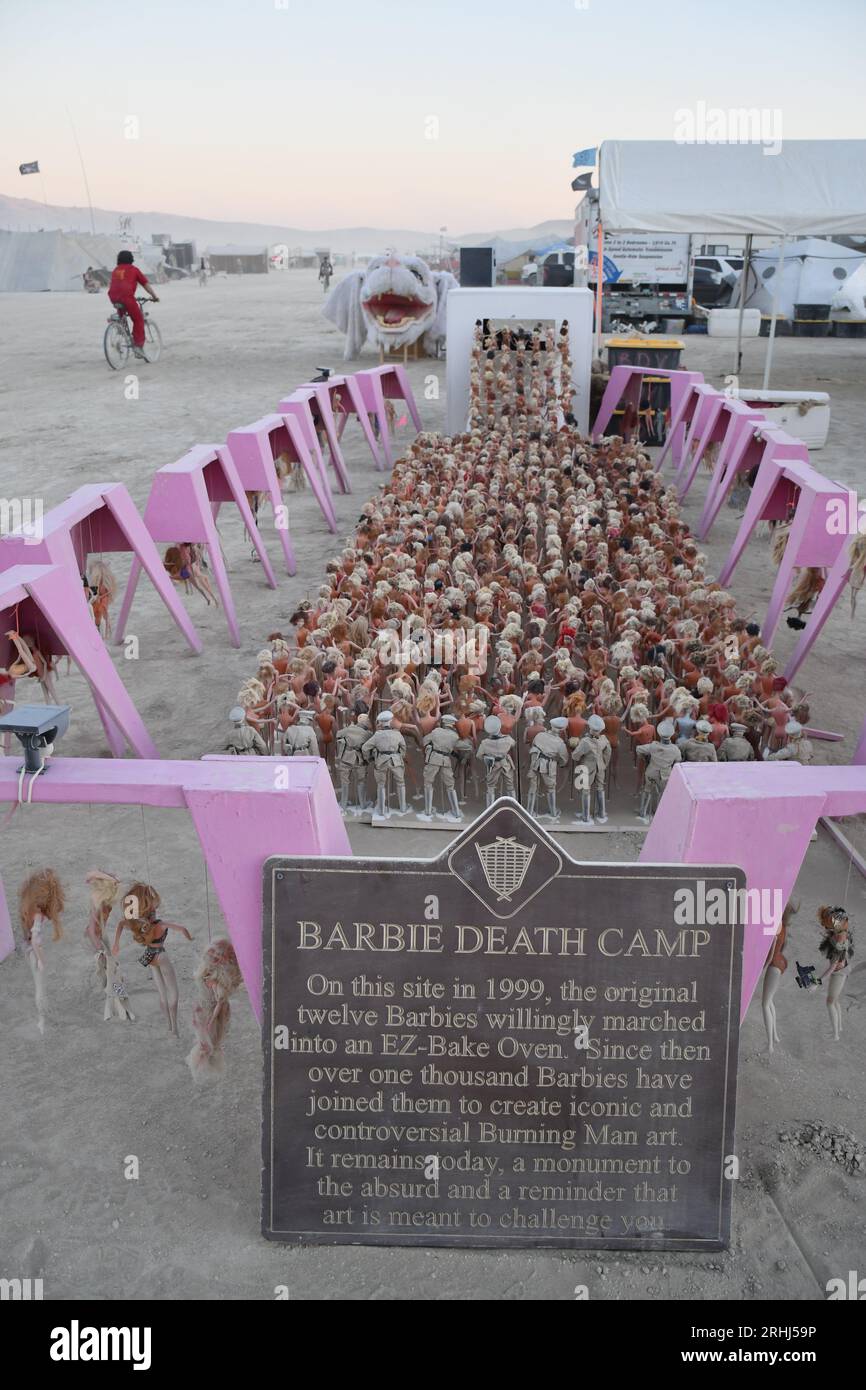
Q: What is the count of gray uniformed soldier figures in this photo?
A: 12